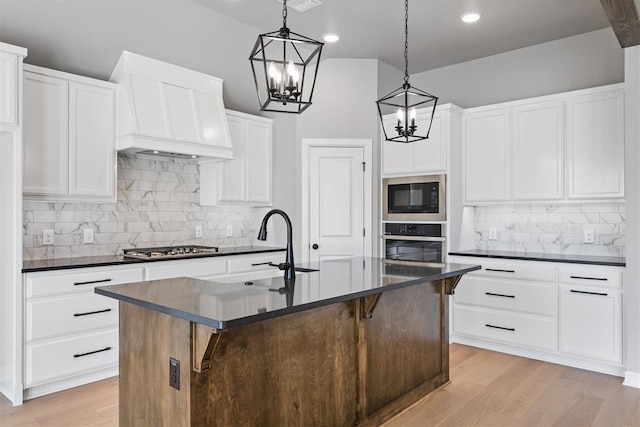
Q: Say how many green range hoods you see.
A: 0